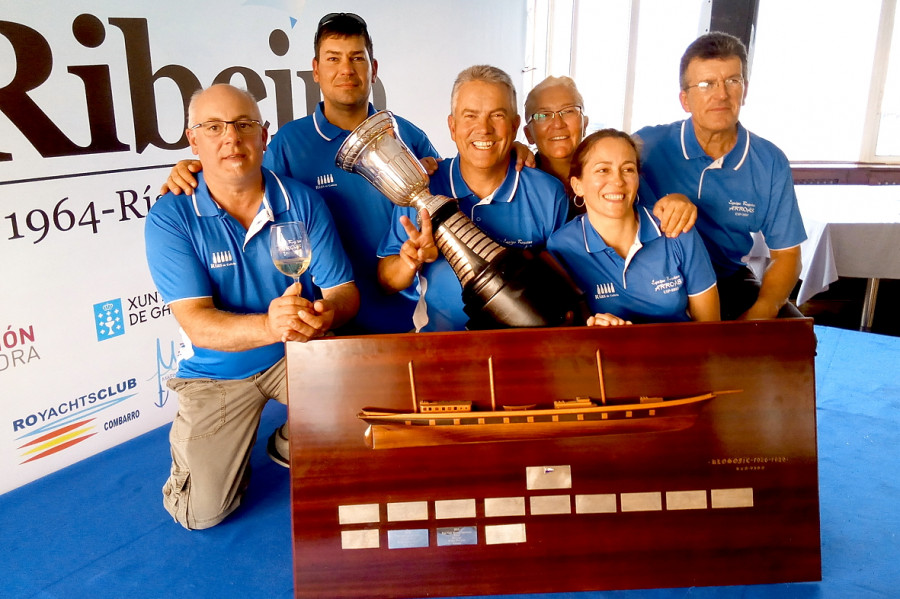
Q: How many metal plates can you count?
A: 14